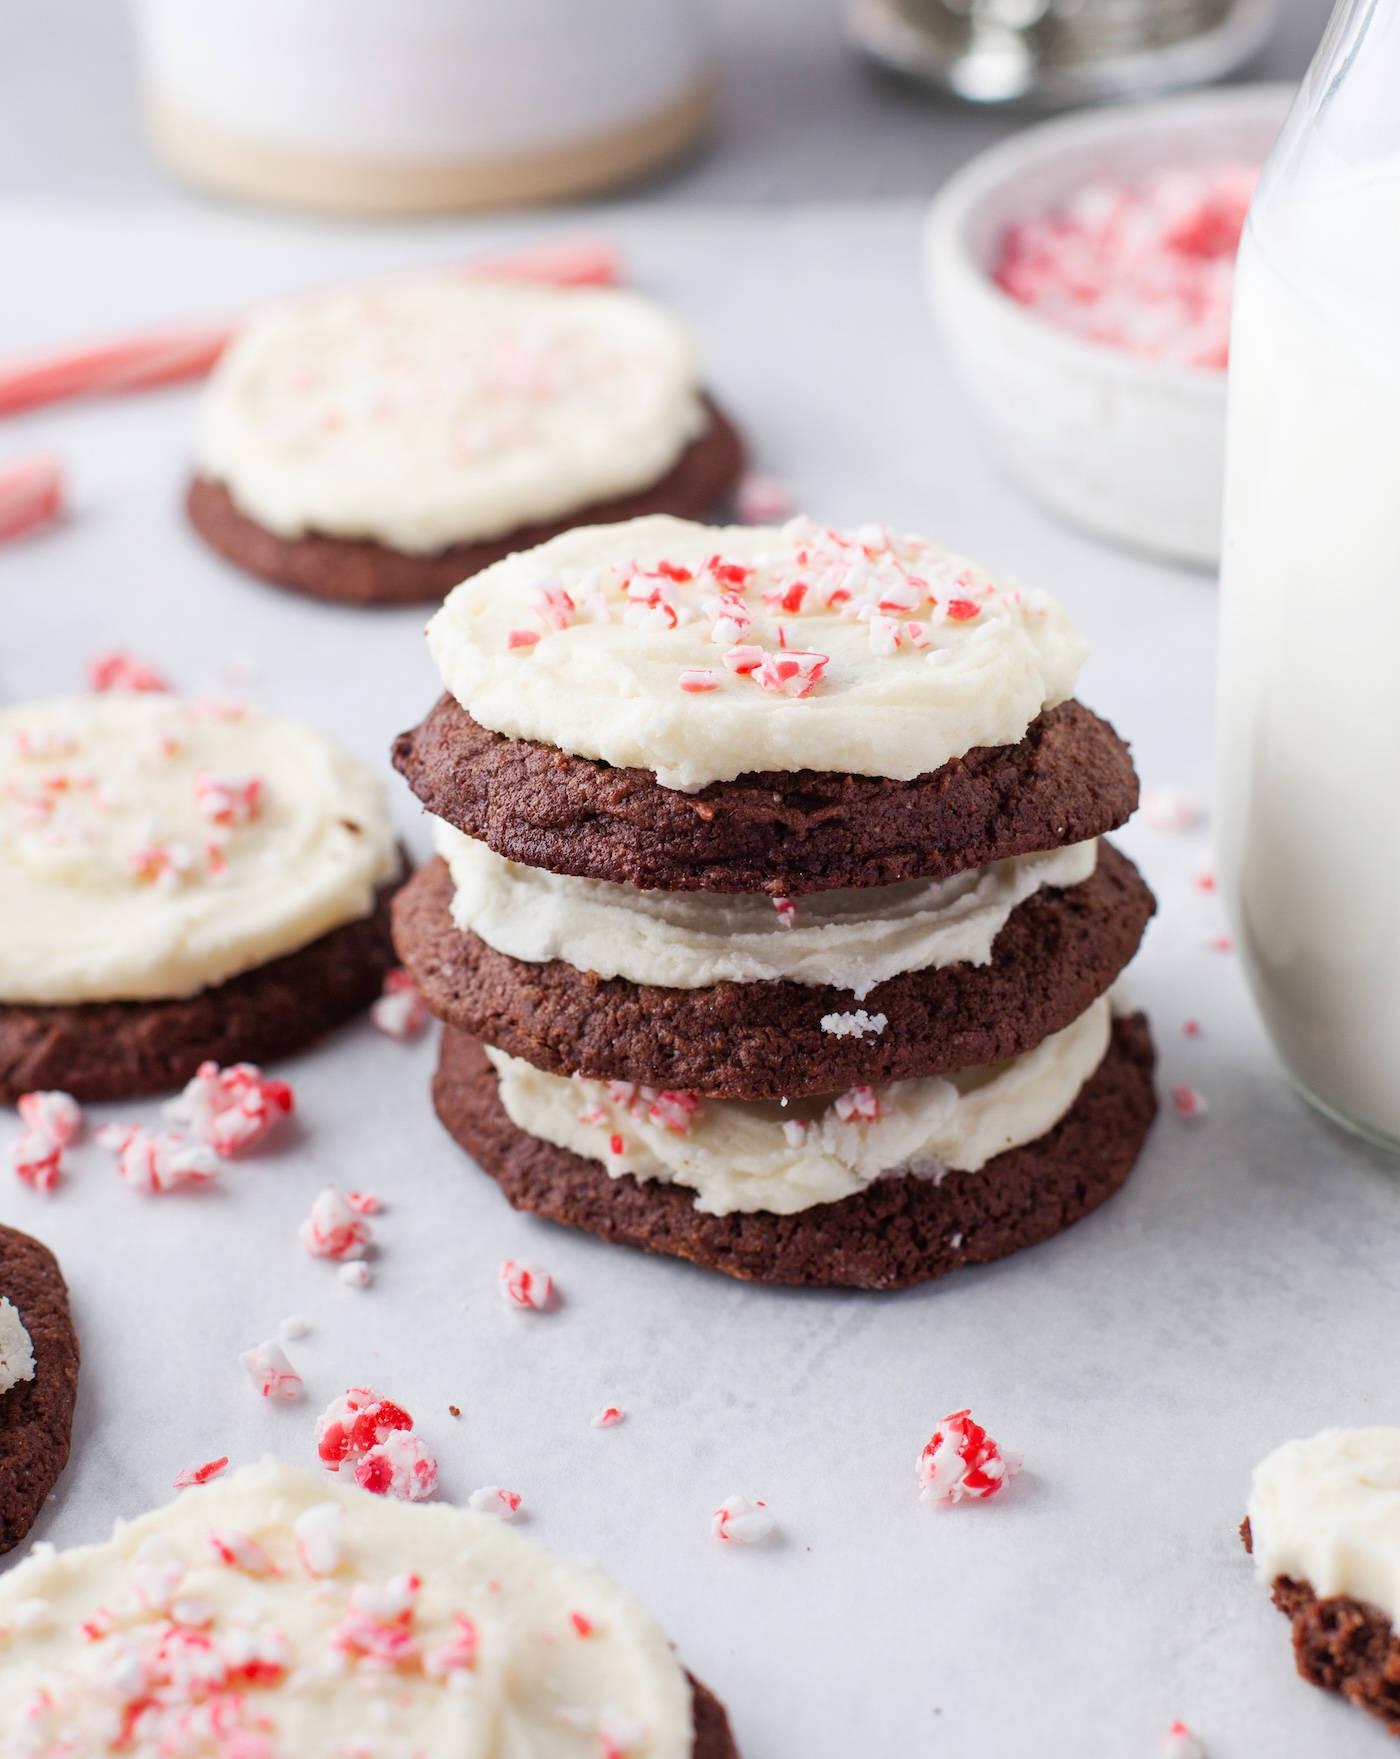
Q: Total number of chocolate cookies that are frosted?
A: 8